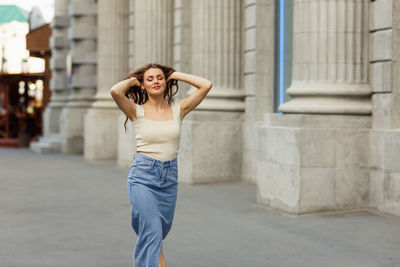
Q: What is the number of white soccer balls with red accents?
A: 0